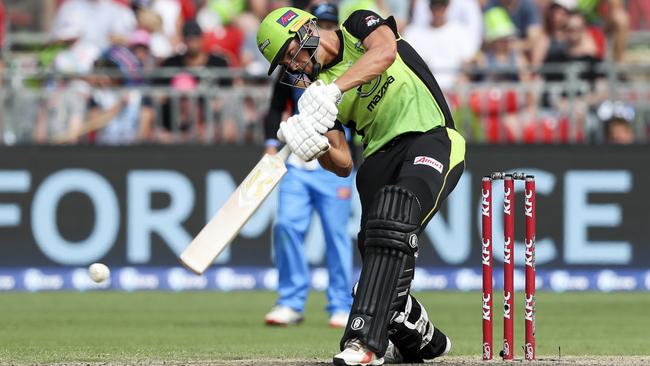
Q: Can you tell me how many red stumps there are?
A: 3